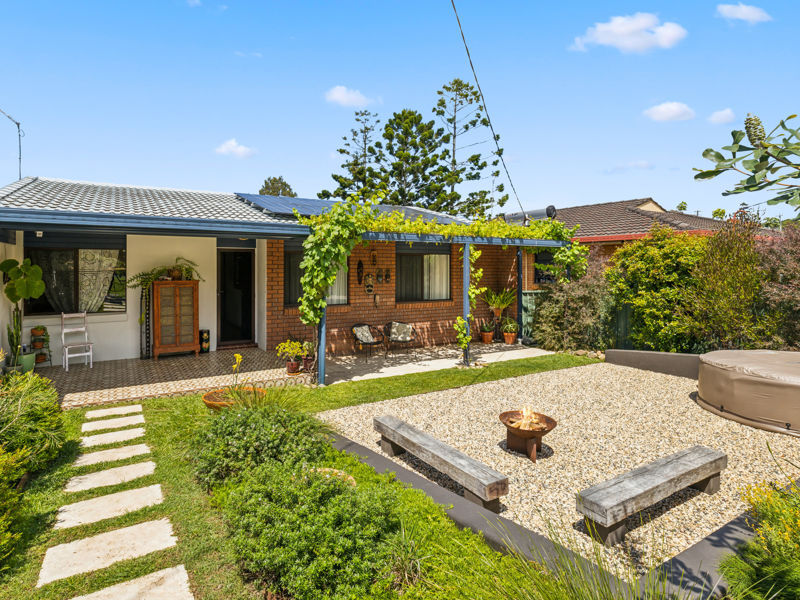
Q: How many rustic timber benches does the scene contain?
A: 2